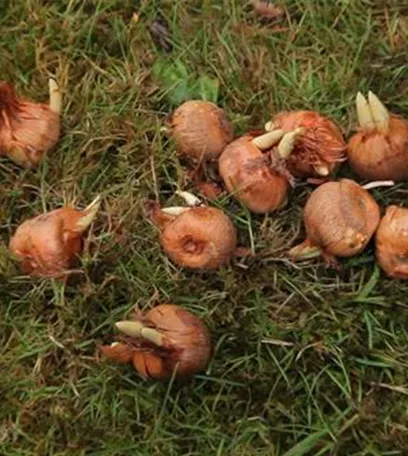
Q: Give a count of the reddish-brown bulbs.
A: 10